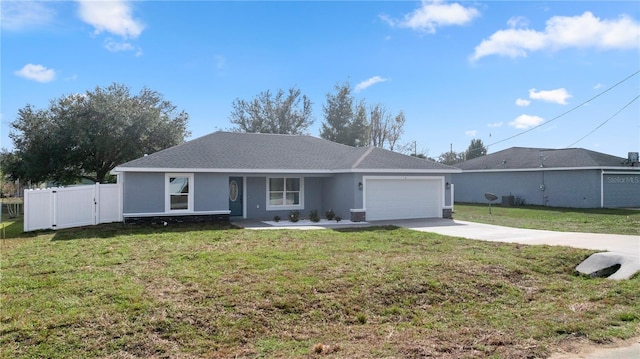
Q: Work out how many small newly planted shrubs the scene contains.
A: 5